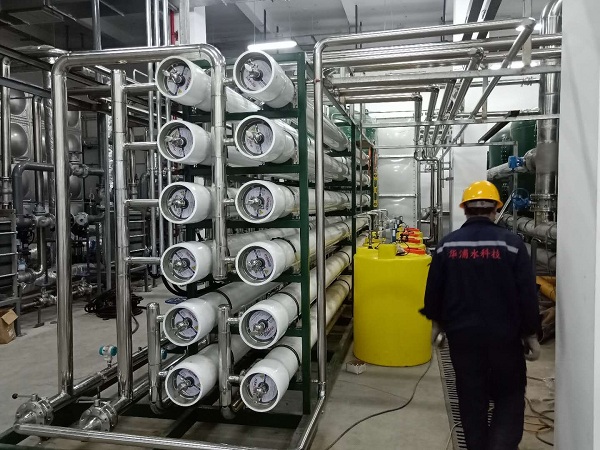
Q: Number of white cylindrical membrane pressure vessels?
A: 12